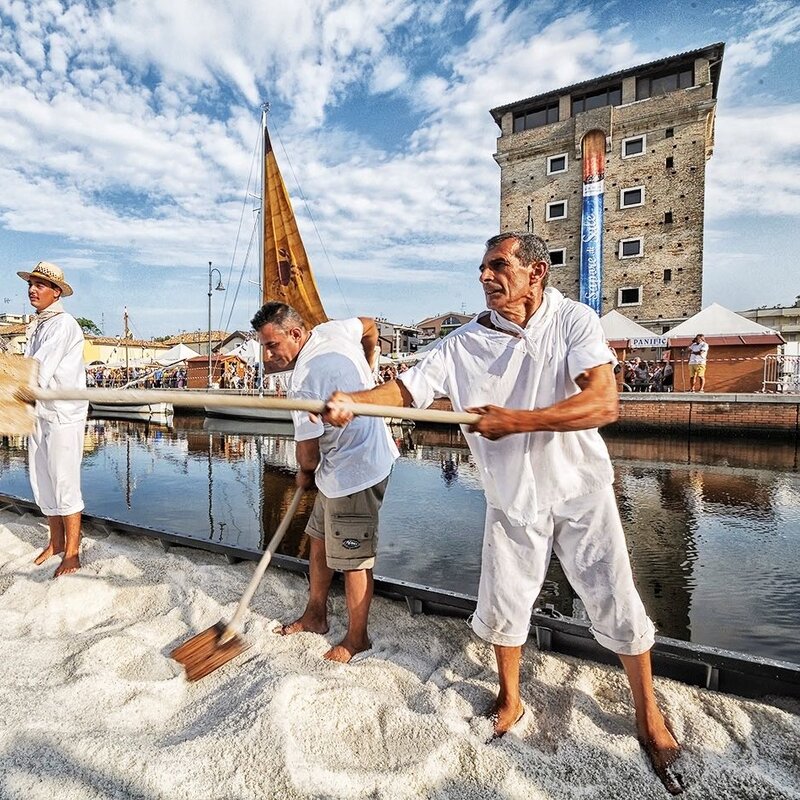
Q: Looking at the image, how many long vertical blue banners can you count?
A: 1